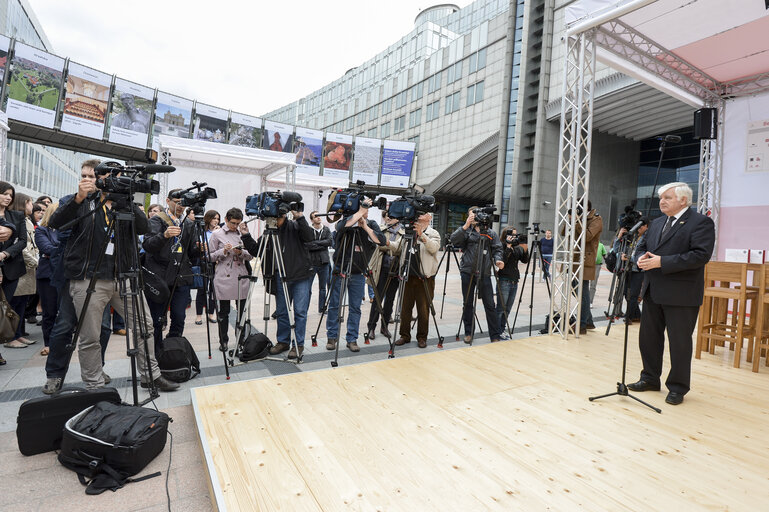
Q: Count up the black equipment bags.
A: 4